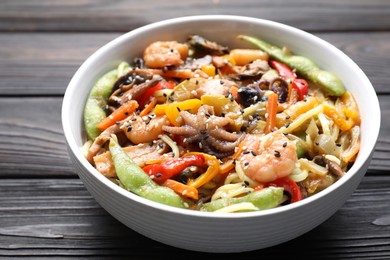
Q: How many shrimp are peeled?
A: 3